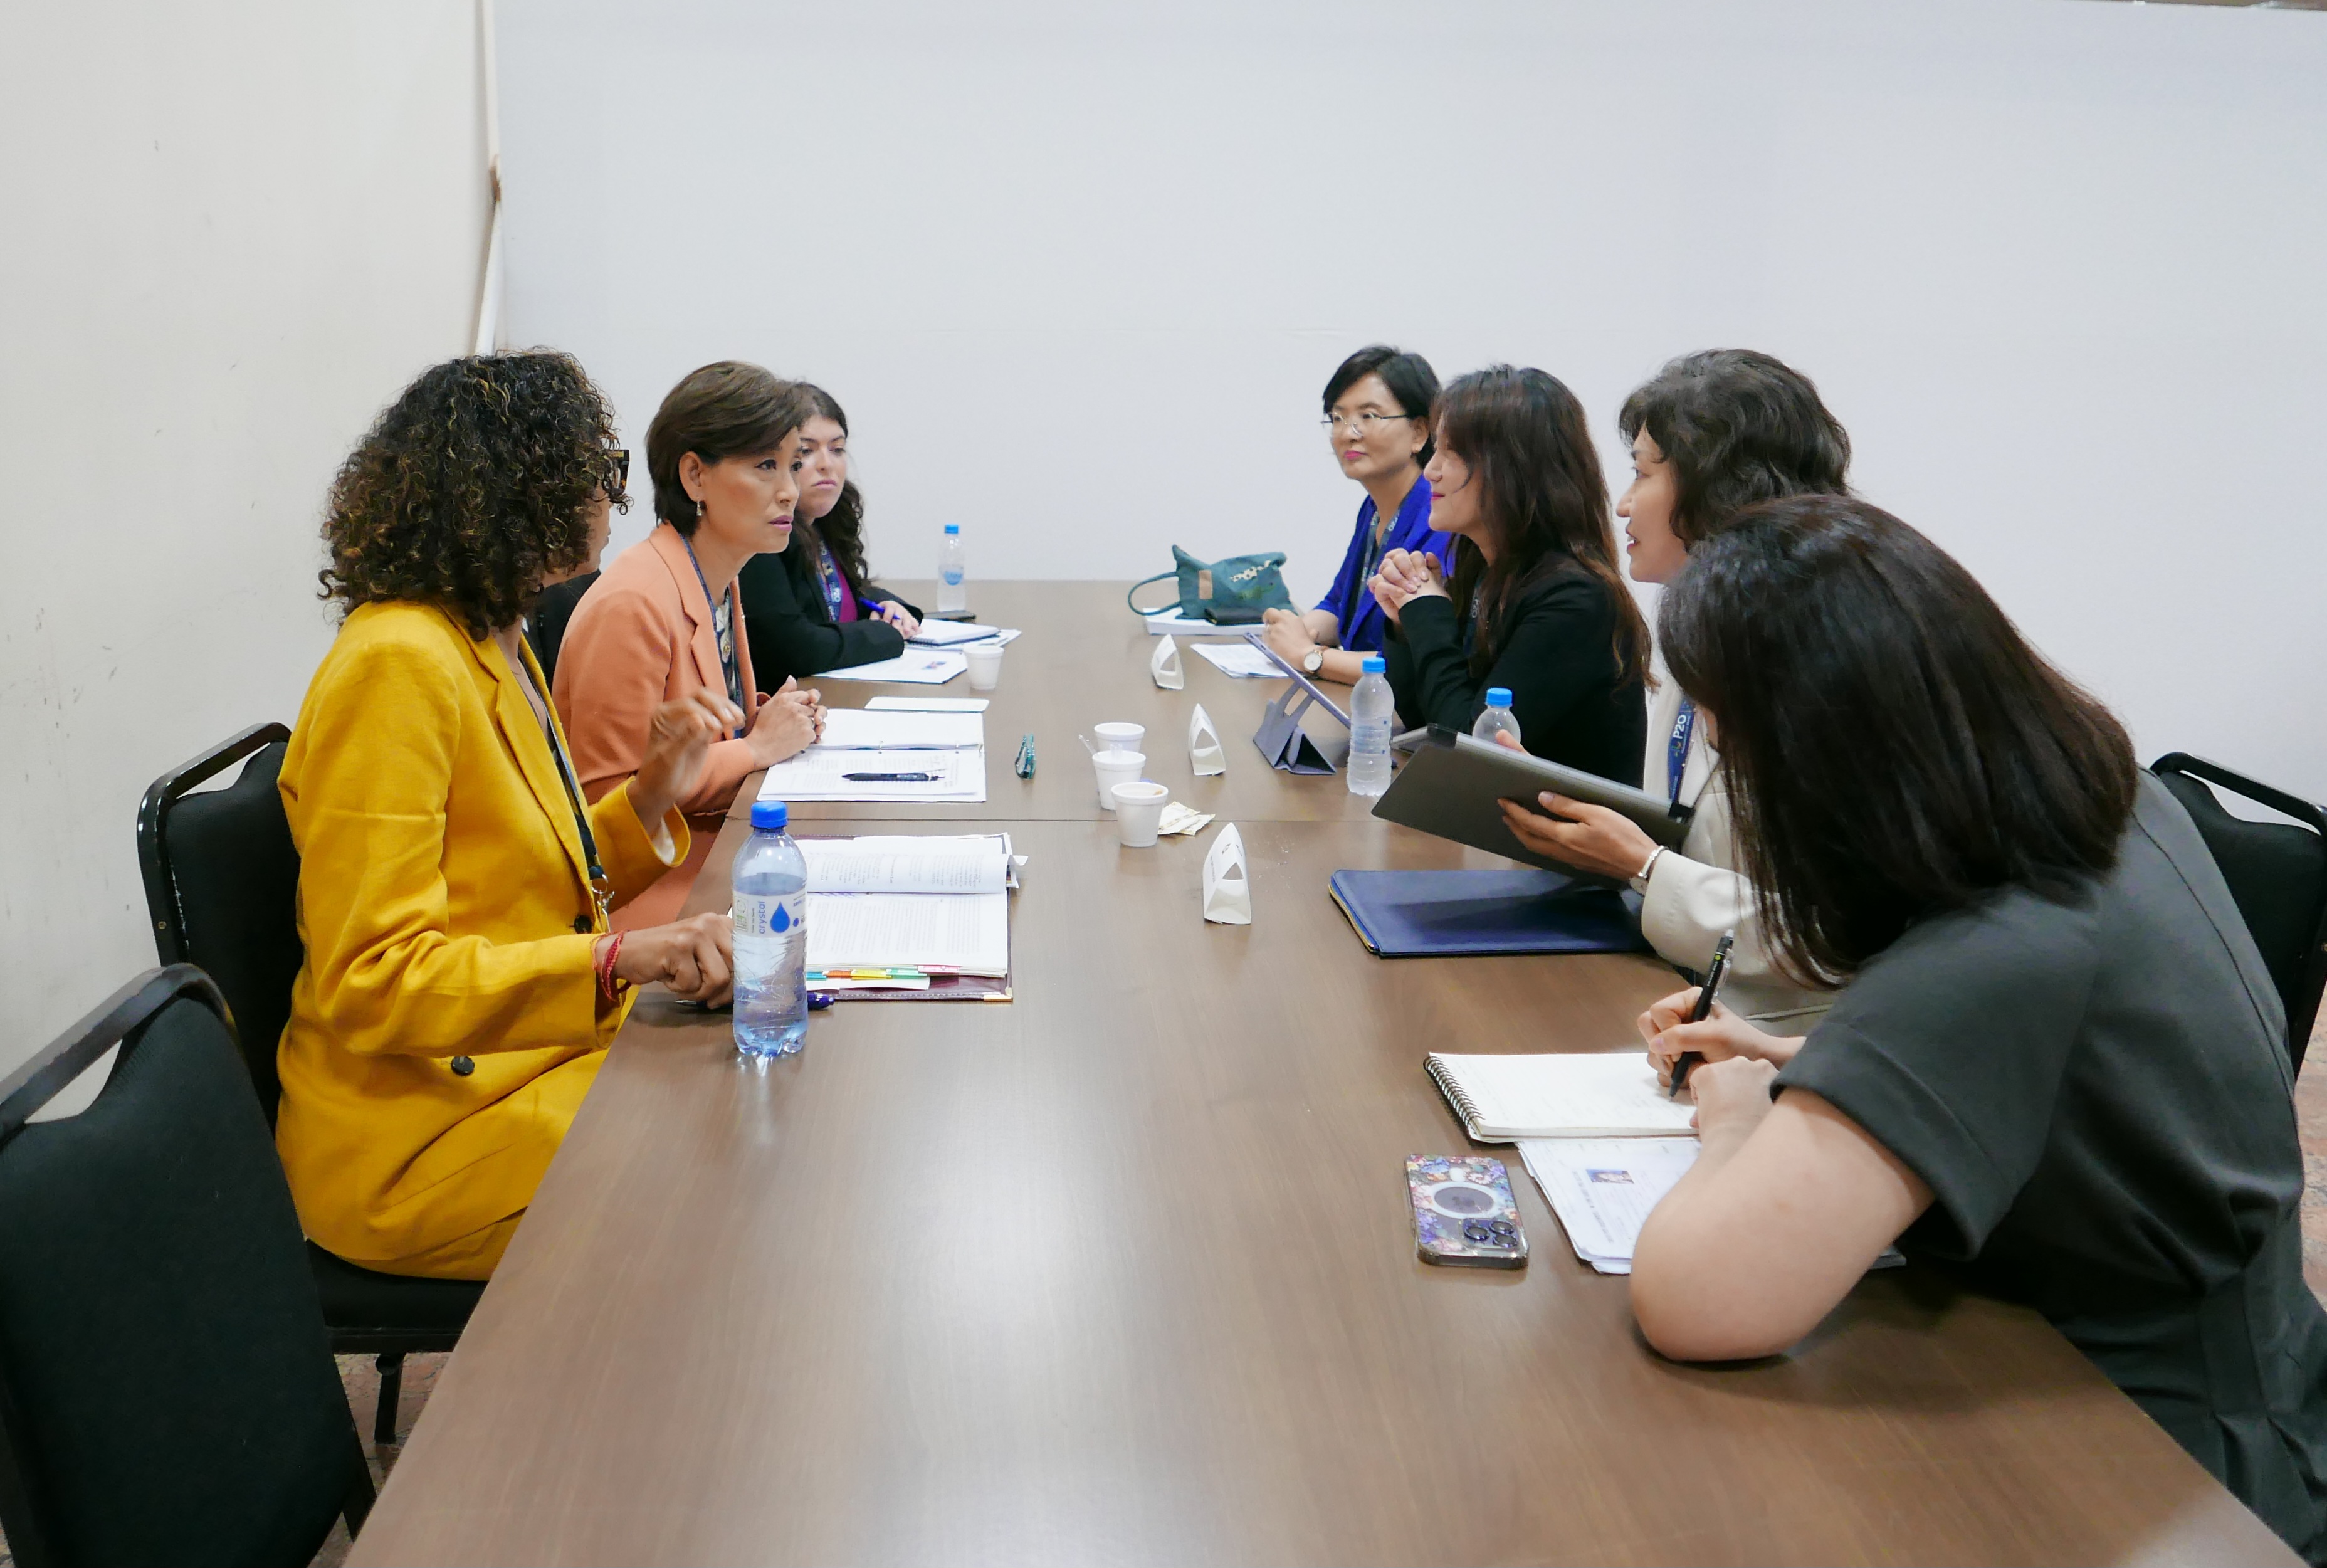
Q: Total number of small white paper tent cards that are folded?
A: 3